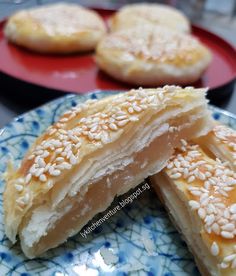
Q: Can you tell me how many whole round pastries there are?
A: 3